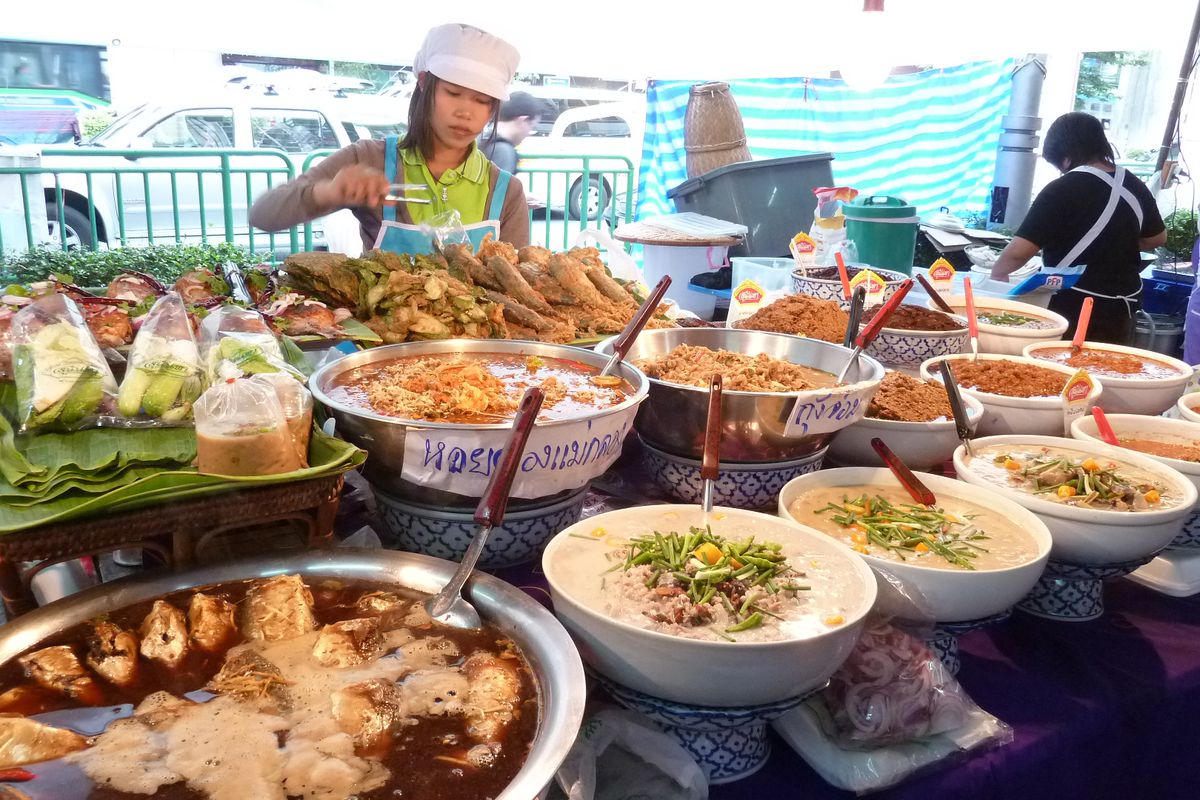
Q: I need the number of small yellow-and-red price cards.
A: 5